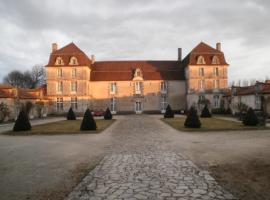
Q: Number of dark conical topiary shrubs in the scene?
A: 8